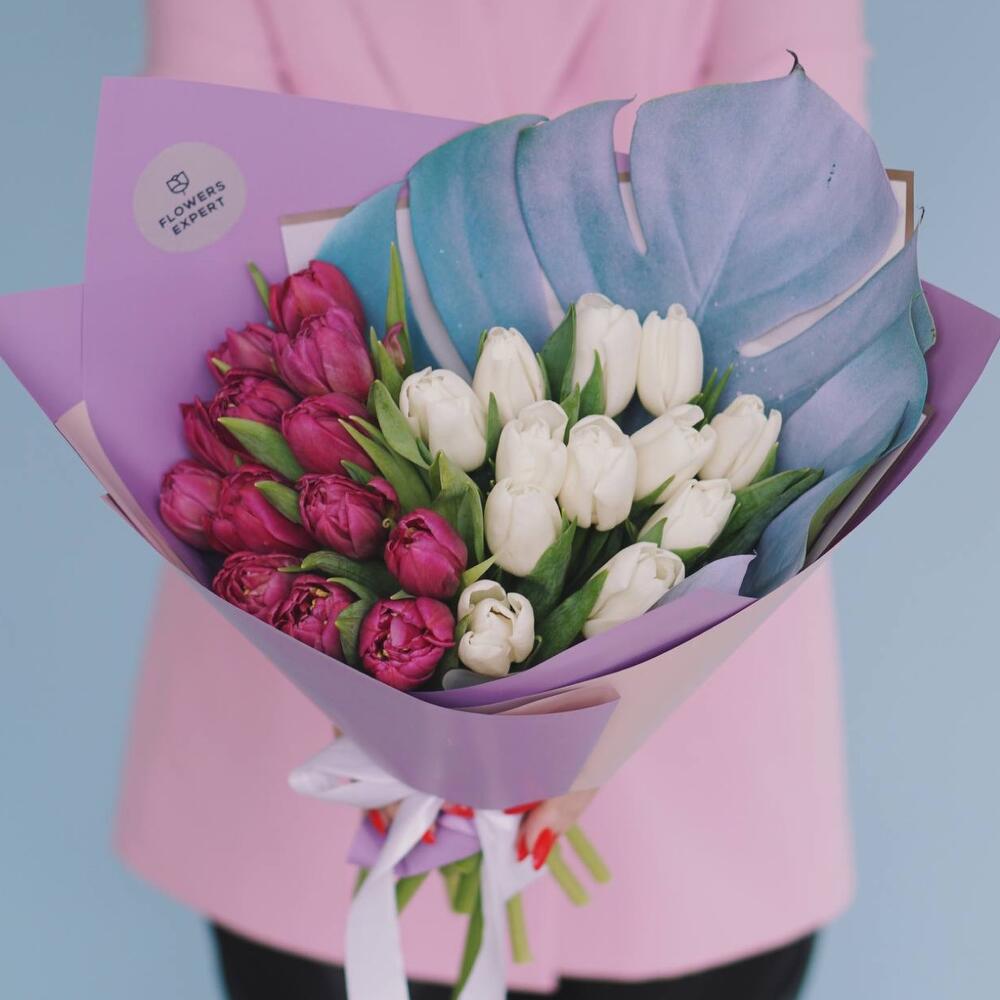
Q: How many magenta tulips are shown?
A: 13